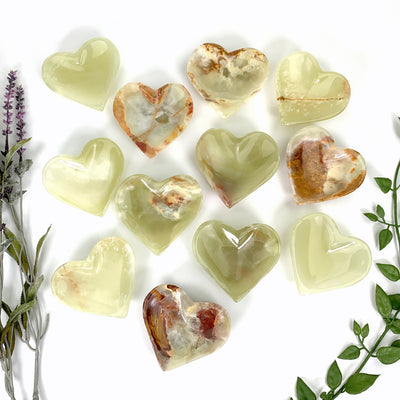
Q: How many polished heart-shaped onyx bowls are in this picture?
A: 12